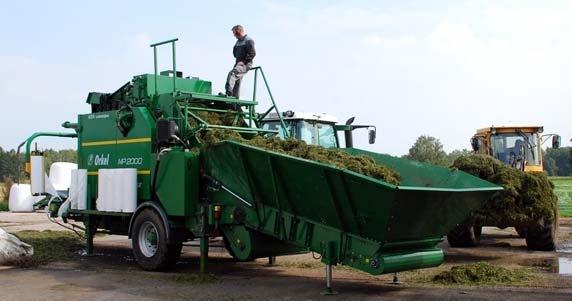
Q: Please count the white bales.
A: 2